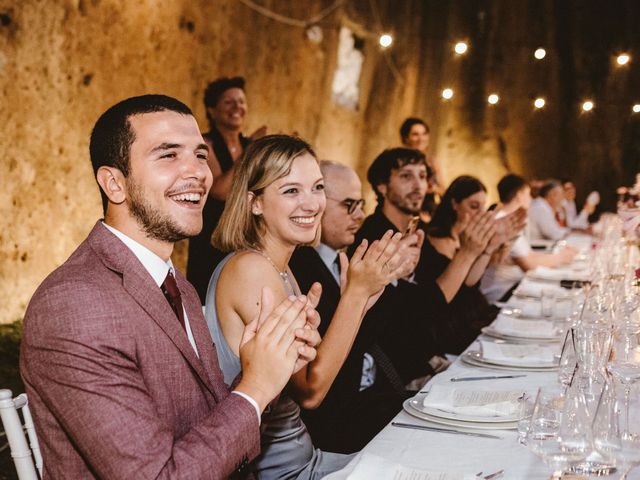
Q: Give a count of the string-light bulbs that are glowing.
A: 9